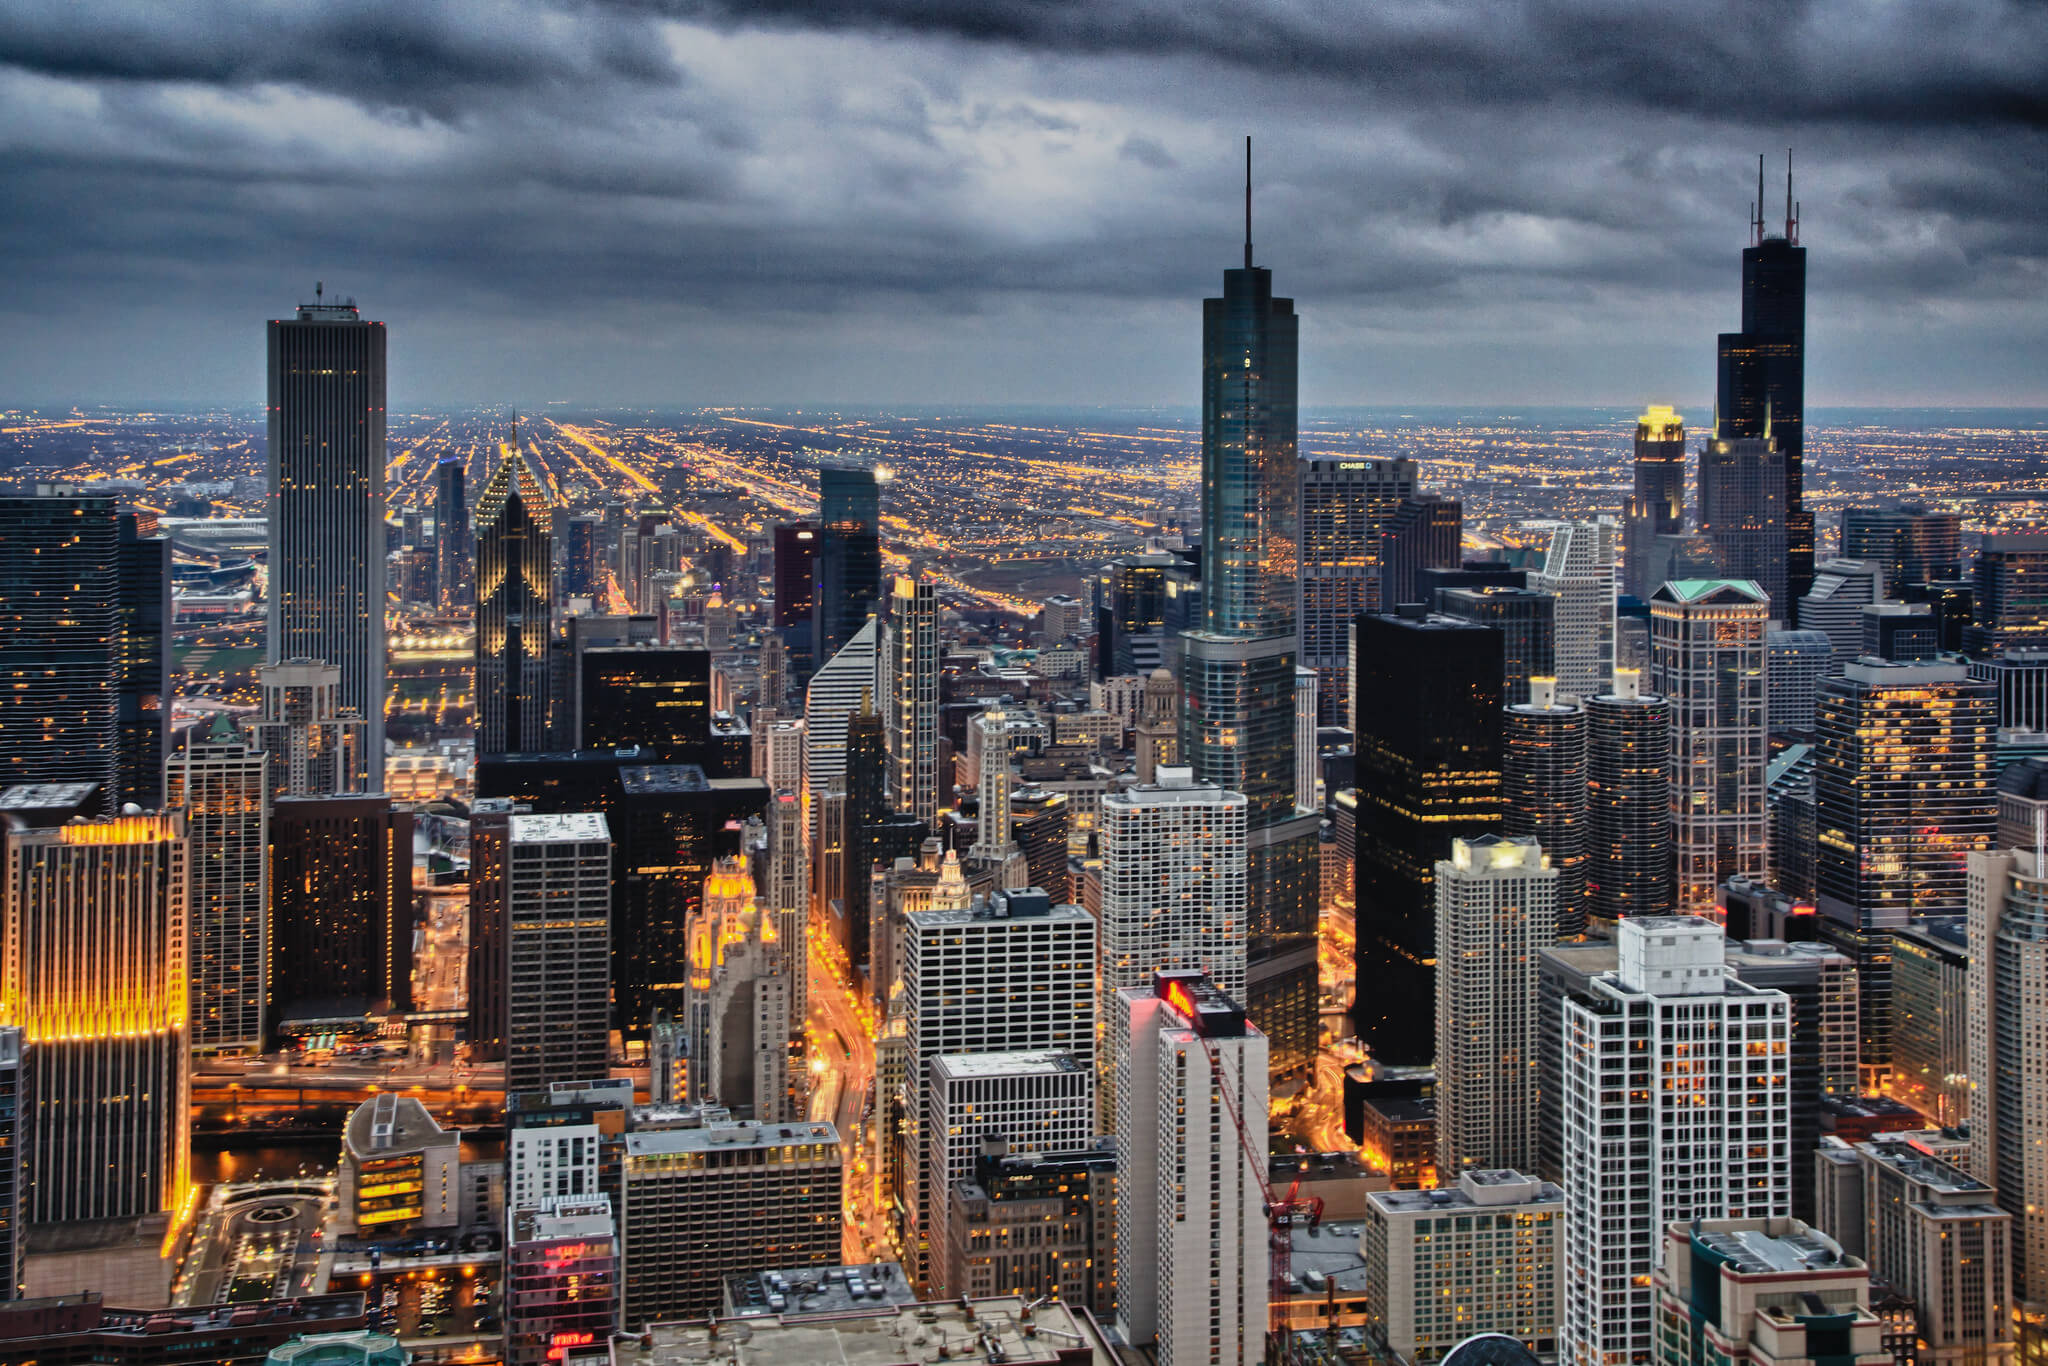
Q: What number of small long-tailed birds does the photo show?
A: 0